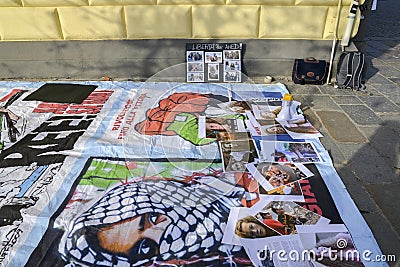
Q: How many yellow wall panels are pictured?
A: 12